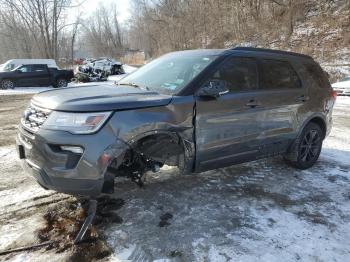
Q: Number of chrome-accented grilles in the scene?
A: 1